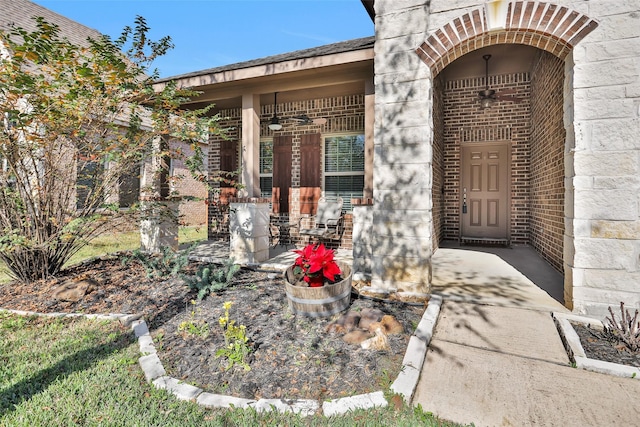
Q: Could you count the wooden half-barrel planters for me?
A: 1